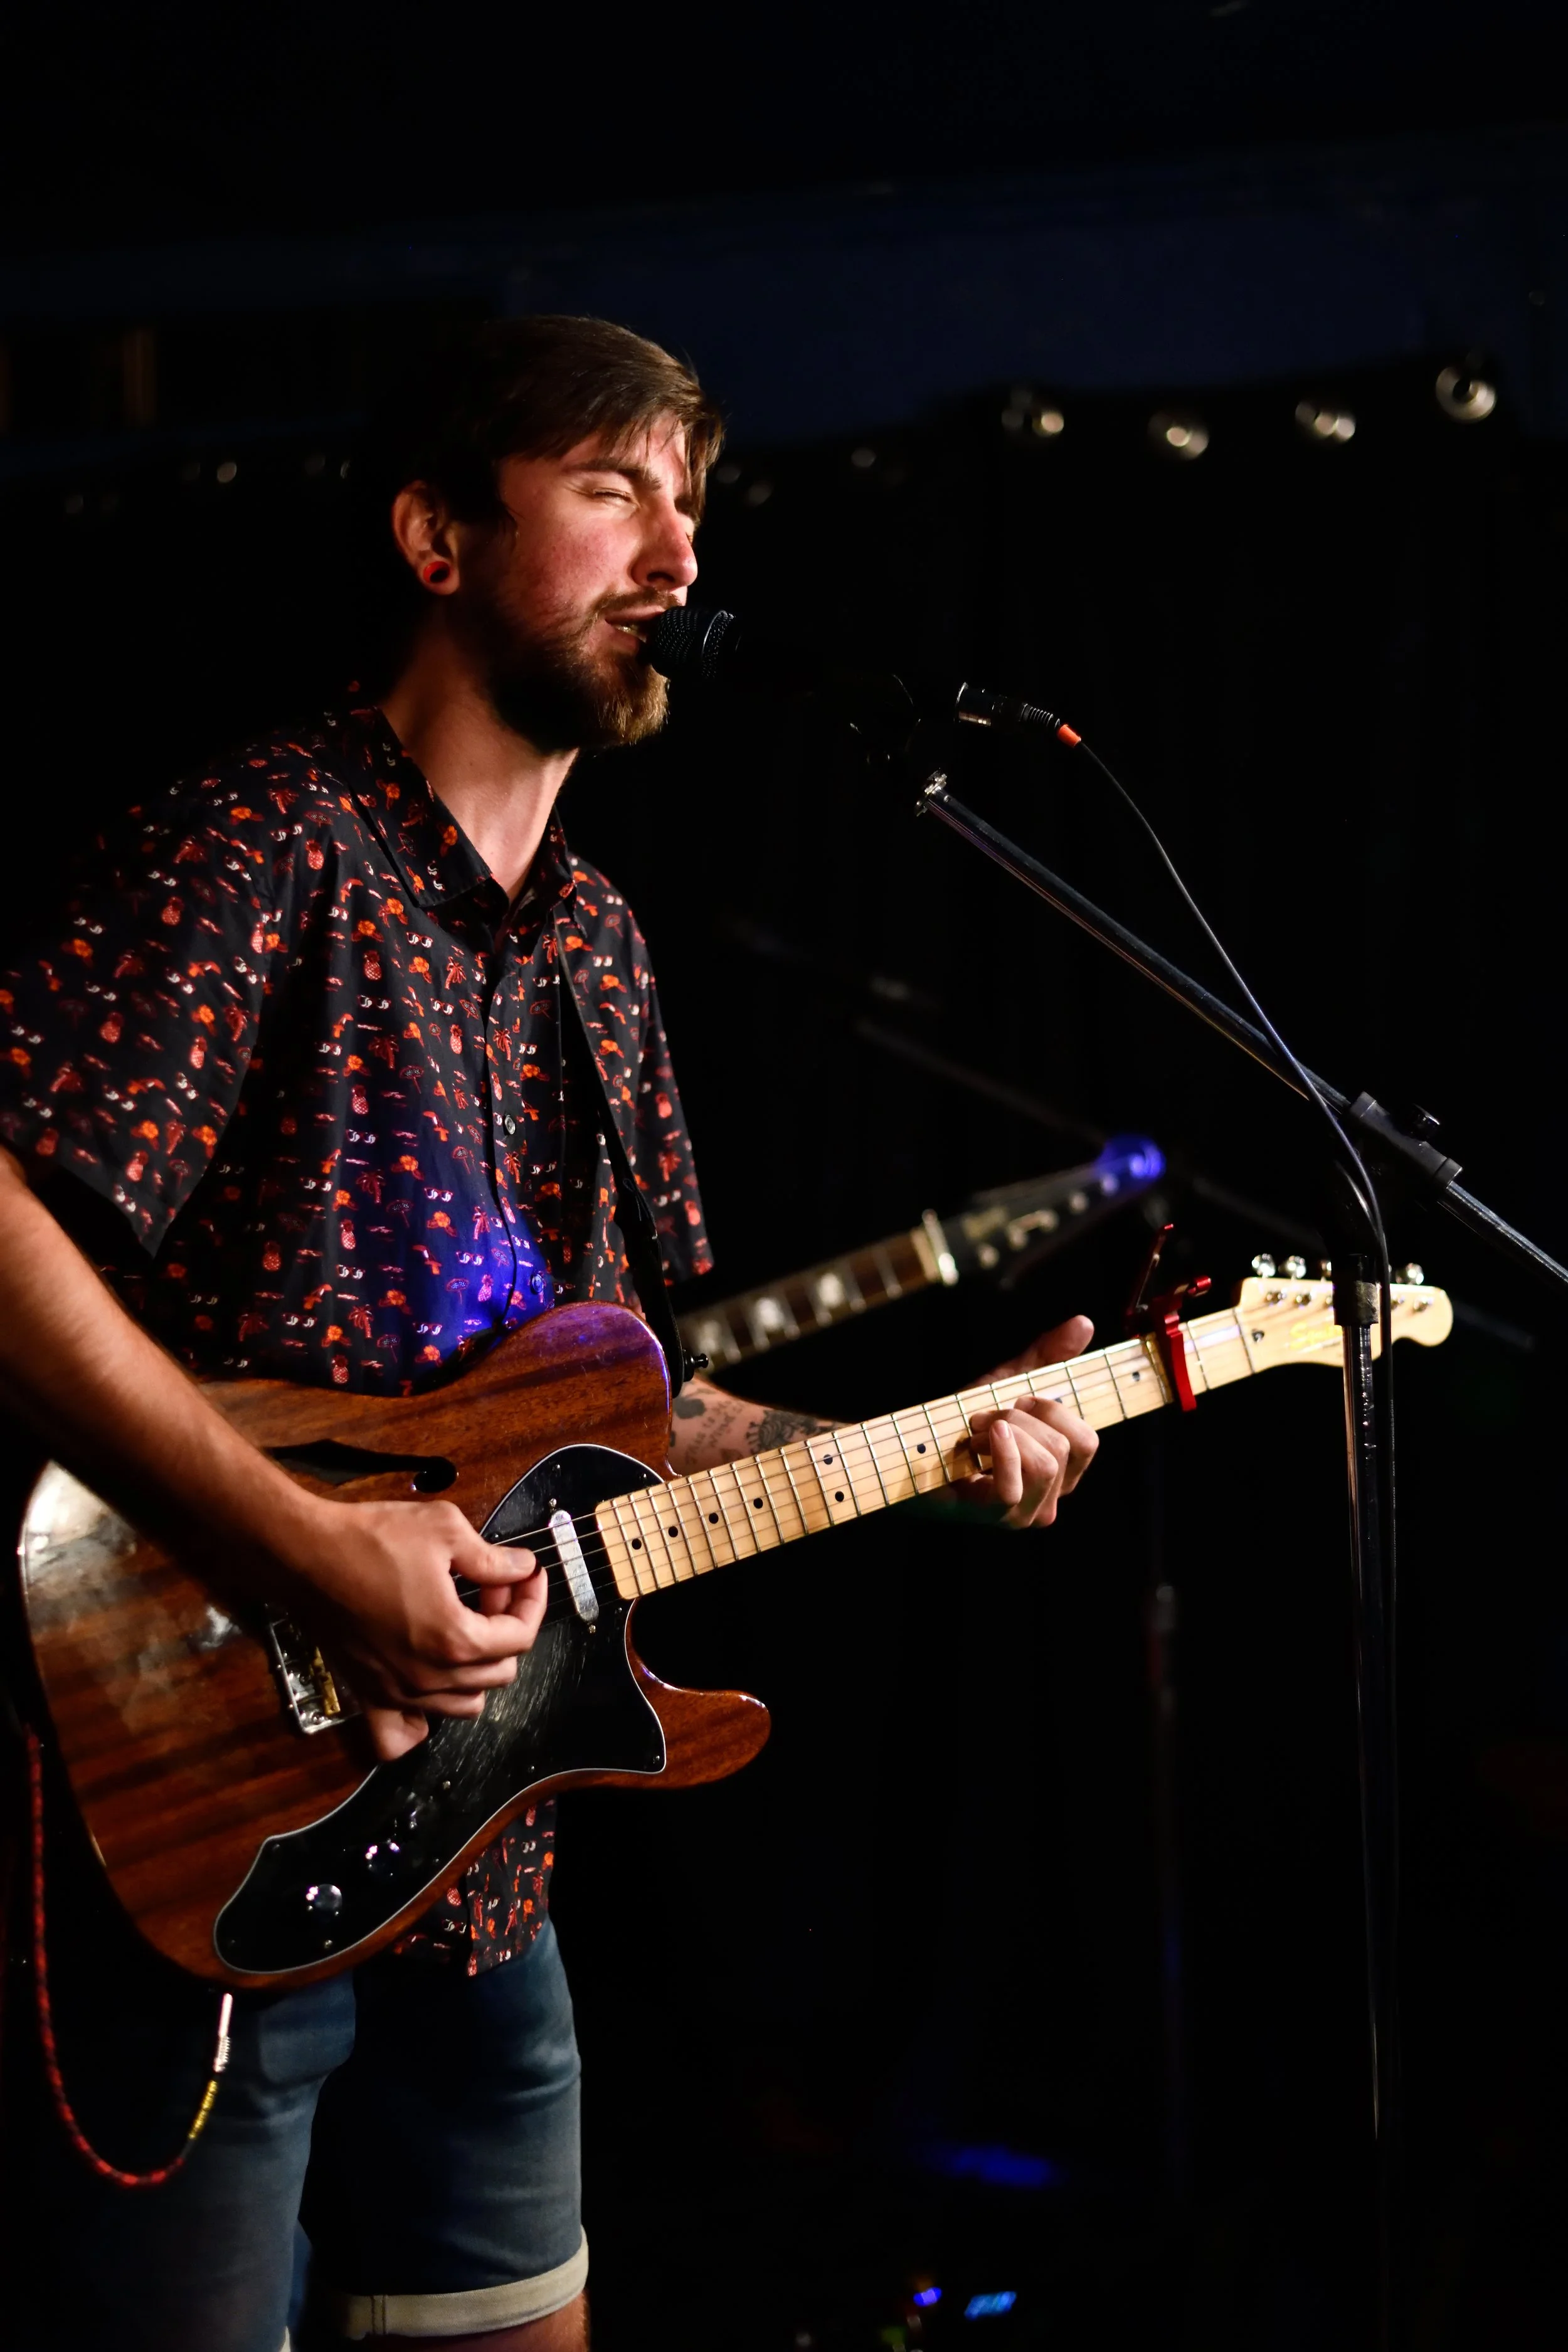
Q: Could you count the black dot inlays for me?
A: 9